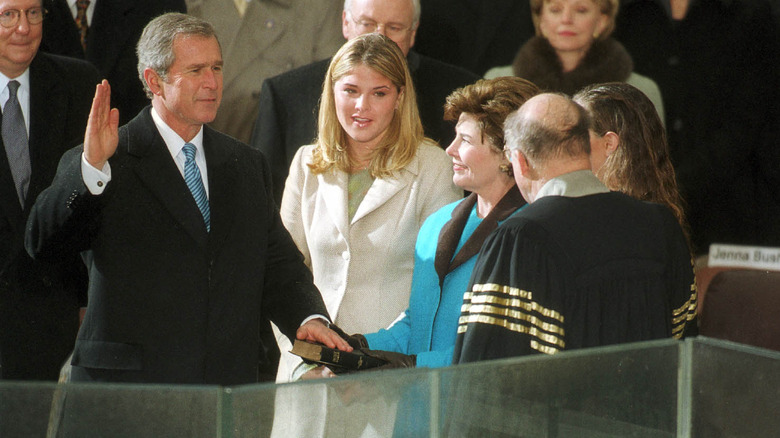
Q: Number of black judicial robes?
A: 1